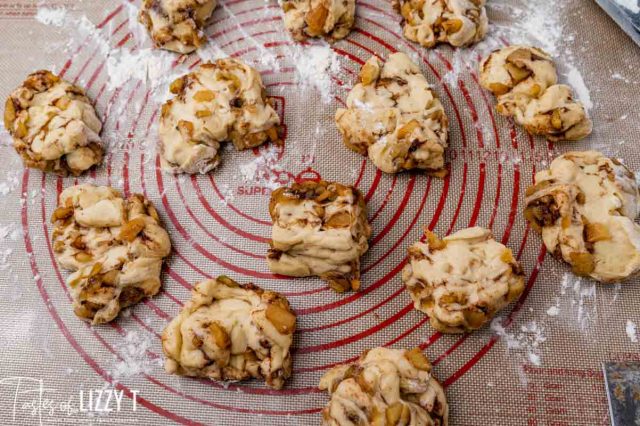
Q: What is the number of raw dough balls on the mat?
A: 13